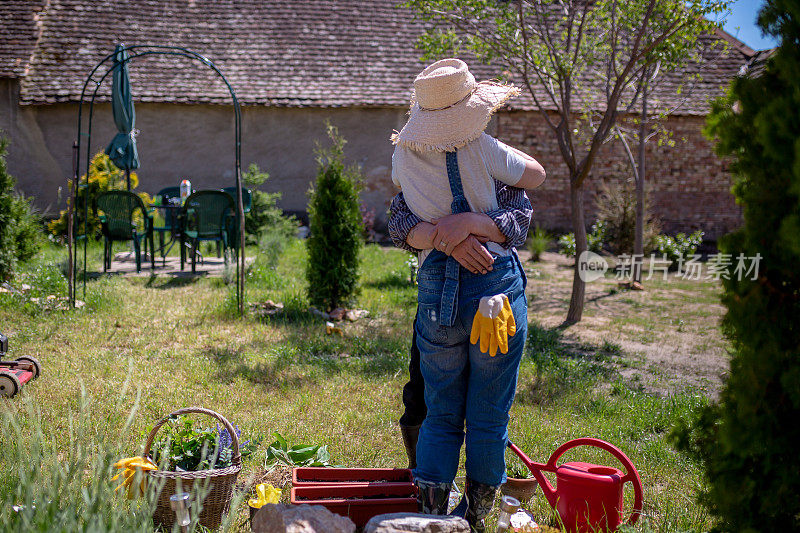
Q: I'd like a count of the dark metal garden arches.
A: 1